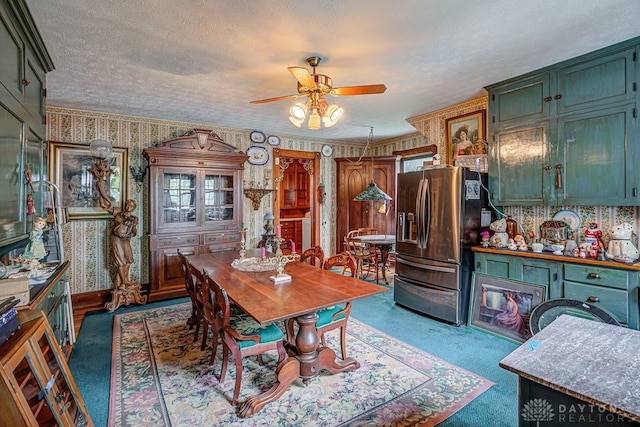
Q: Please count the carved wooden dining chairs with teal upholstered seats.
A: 6